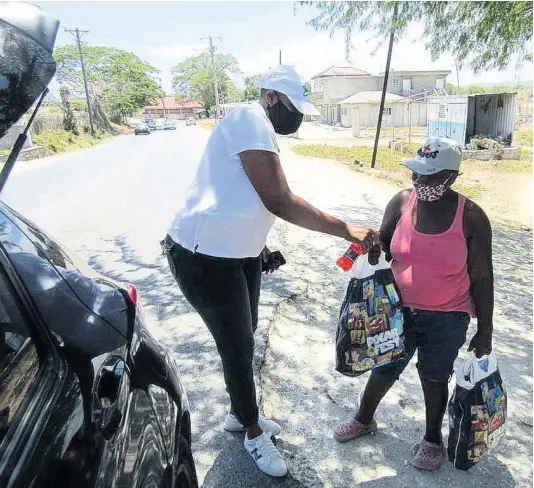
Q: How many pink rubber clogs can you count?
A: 2